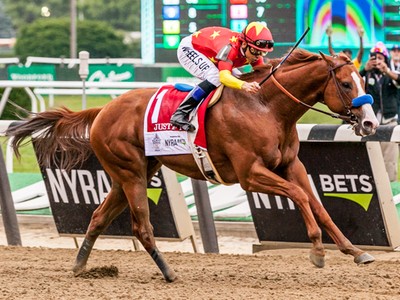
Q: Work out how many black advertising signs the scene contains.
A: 2